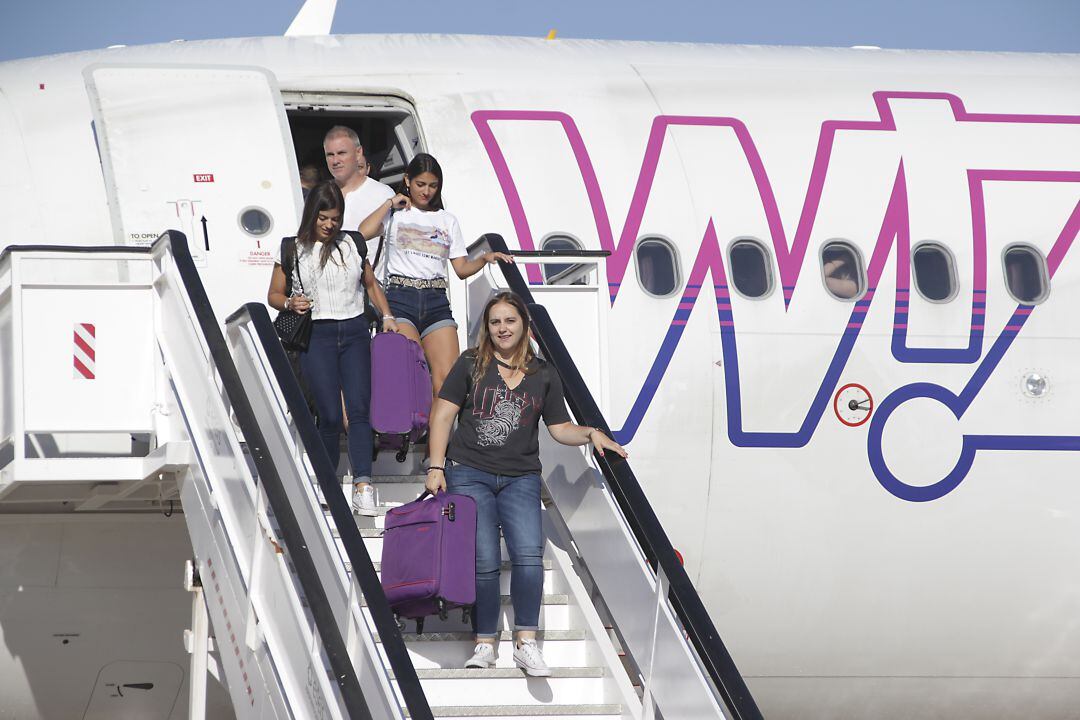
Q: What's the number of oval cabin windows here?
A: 6